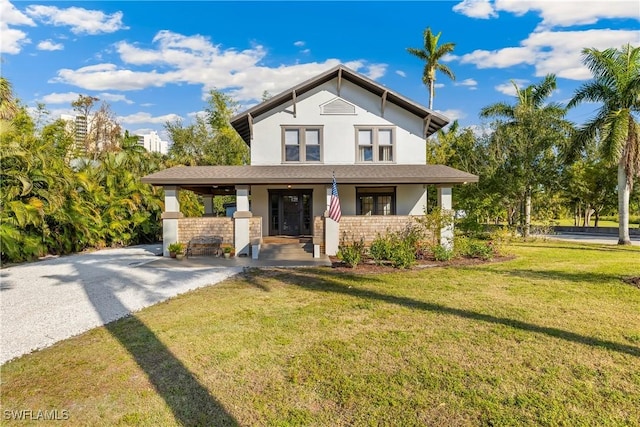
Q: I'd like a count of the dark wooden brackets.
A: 5